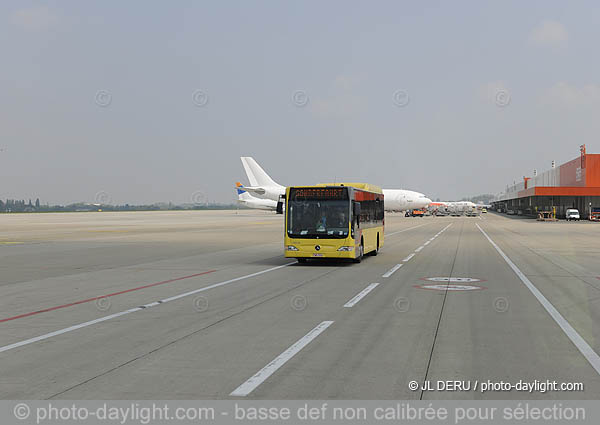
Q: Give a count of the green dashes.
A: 0